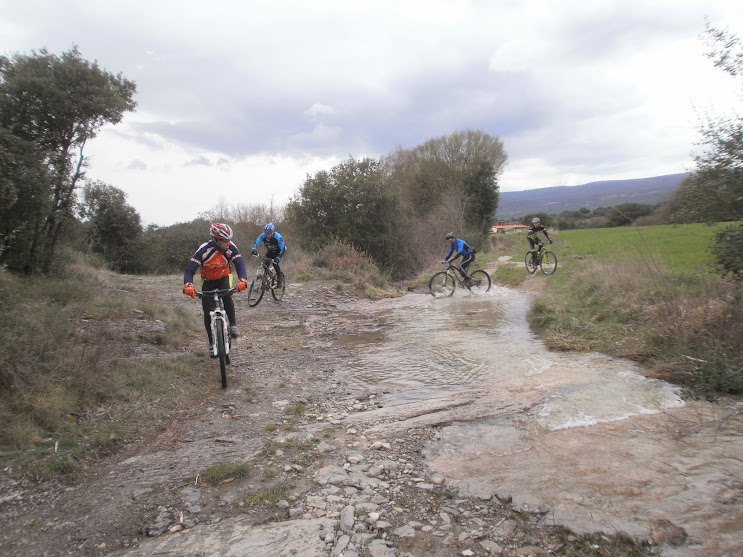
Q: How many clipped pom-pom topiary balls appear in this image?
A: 0